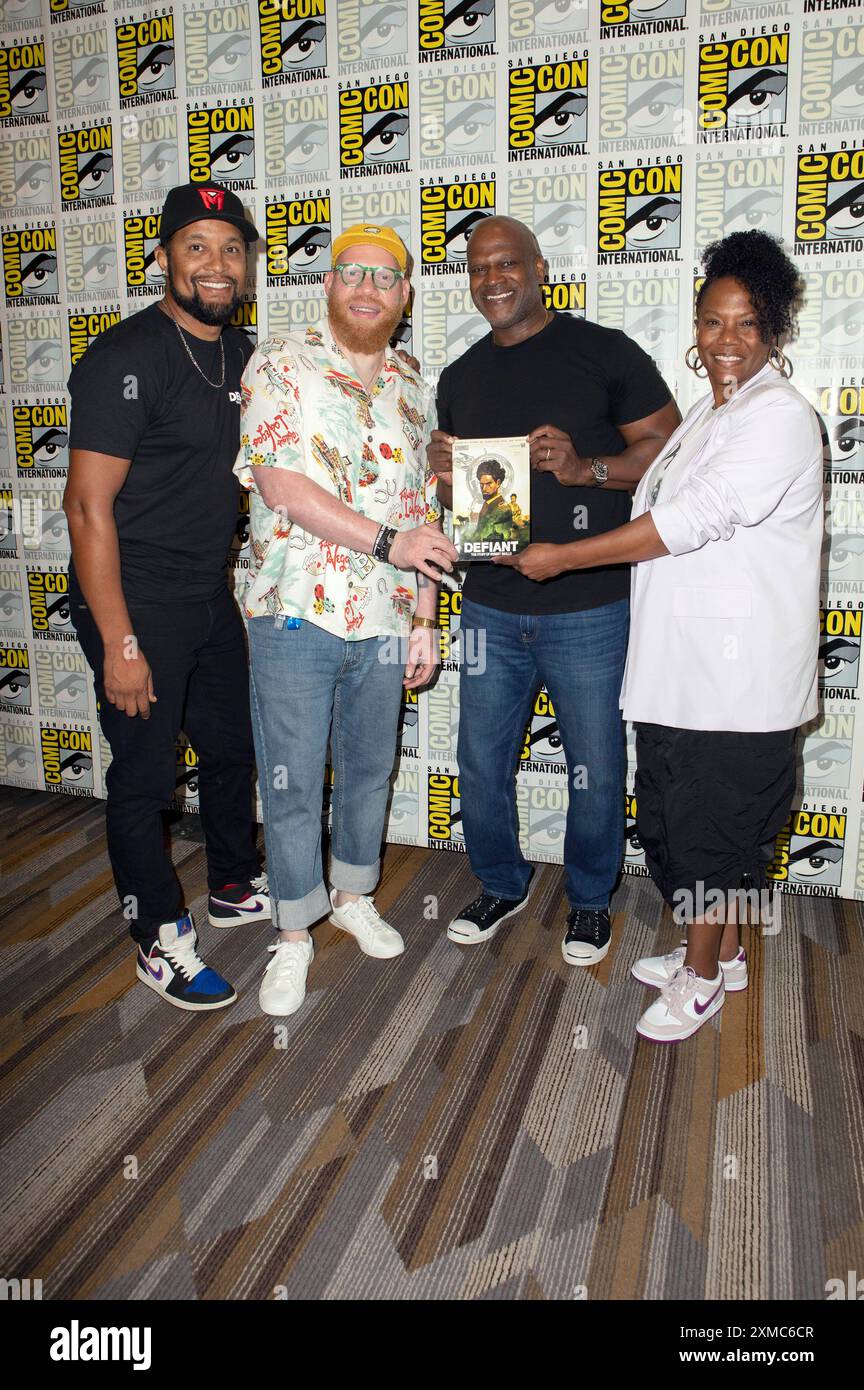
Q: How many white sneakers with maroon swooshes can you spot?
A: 2